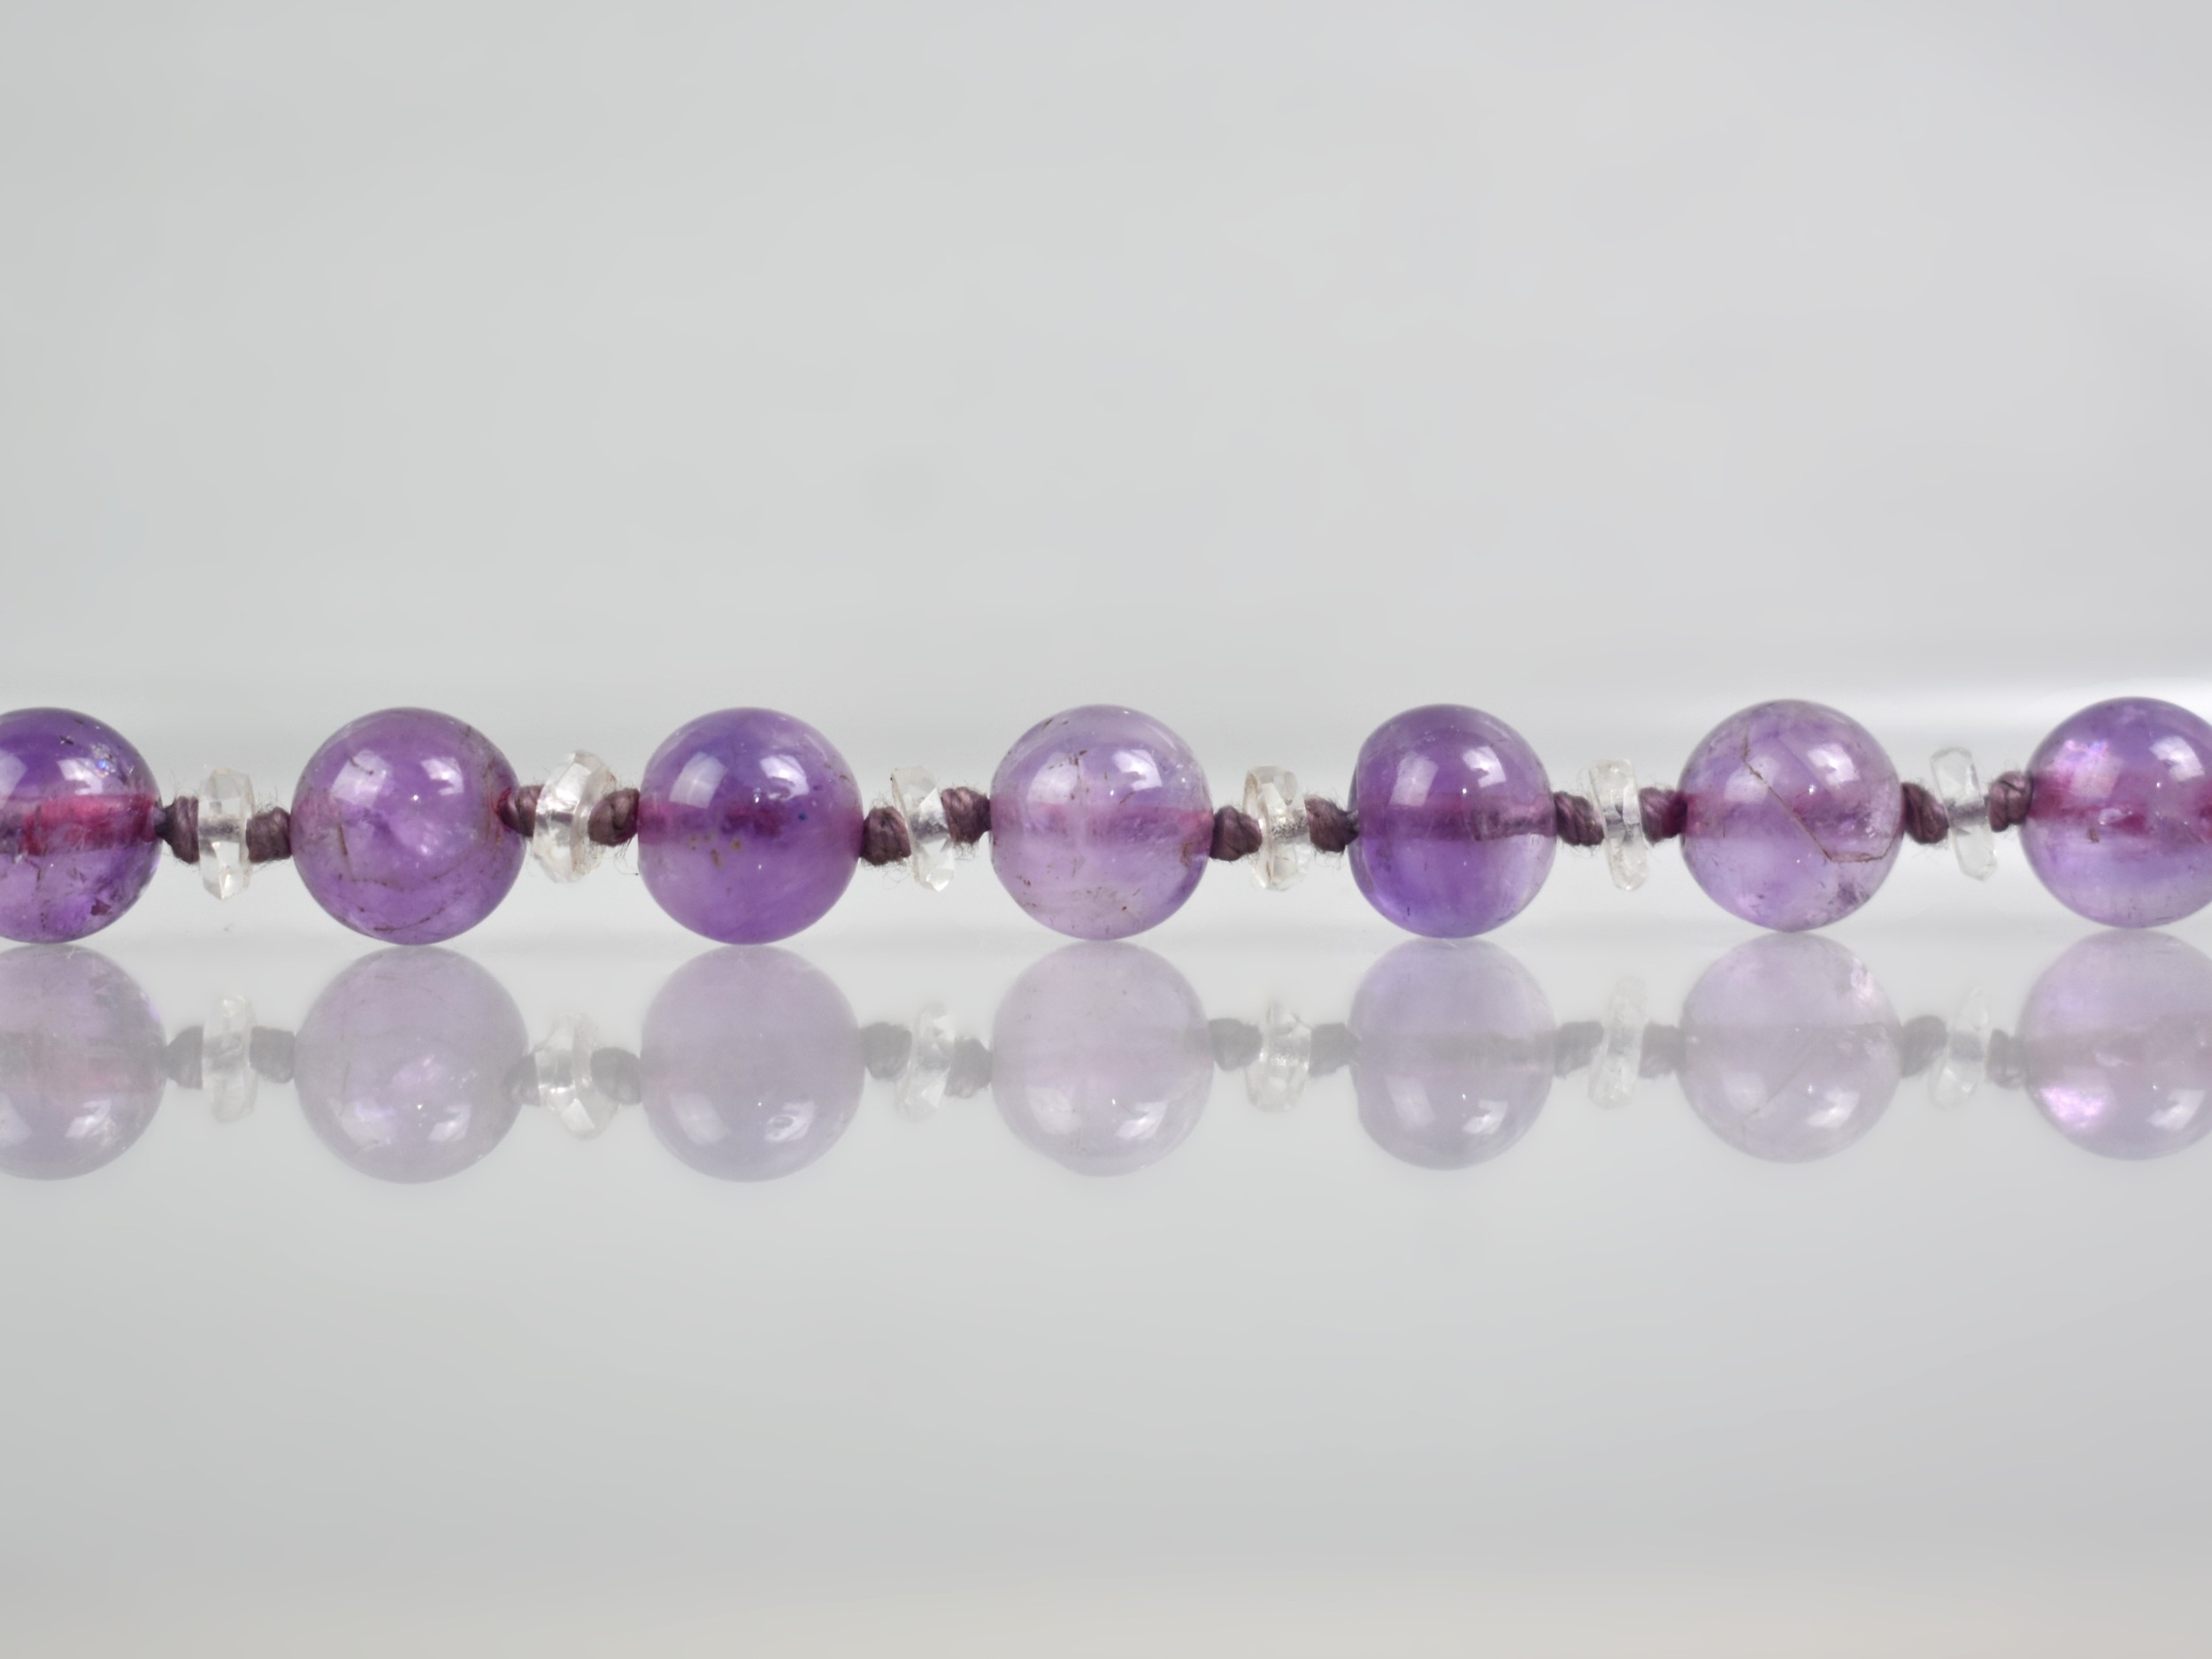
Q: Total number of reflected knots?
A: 12